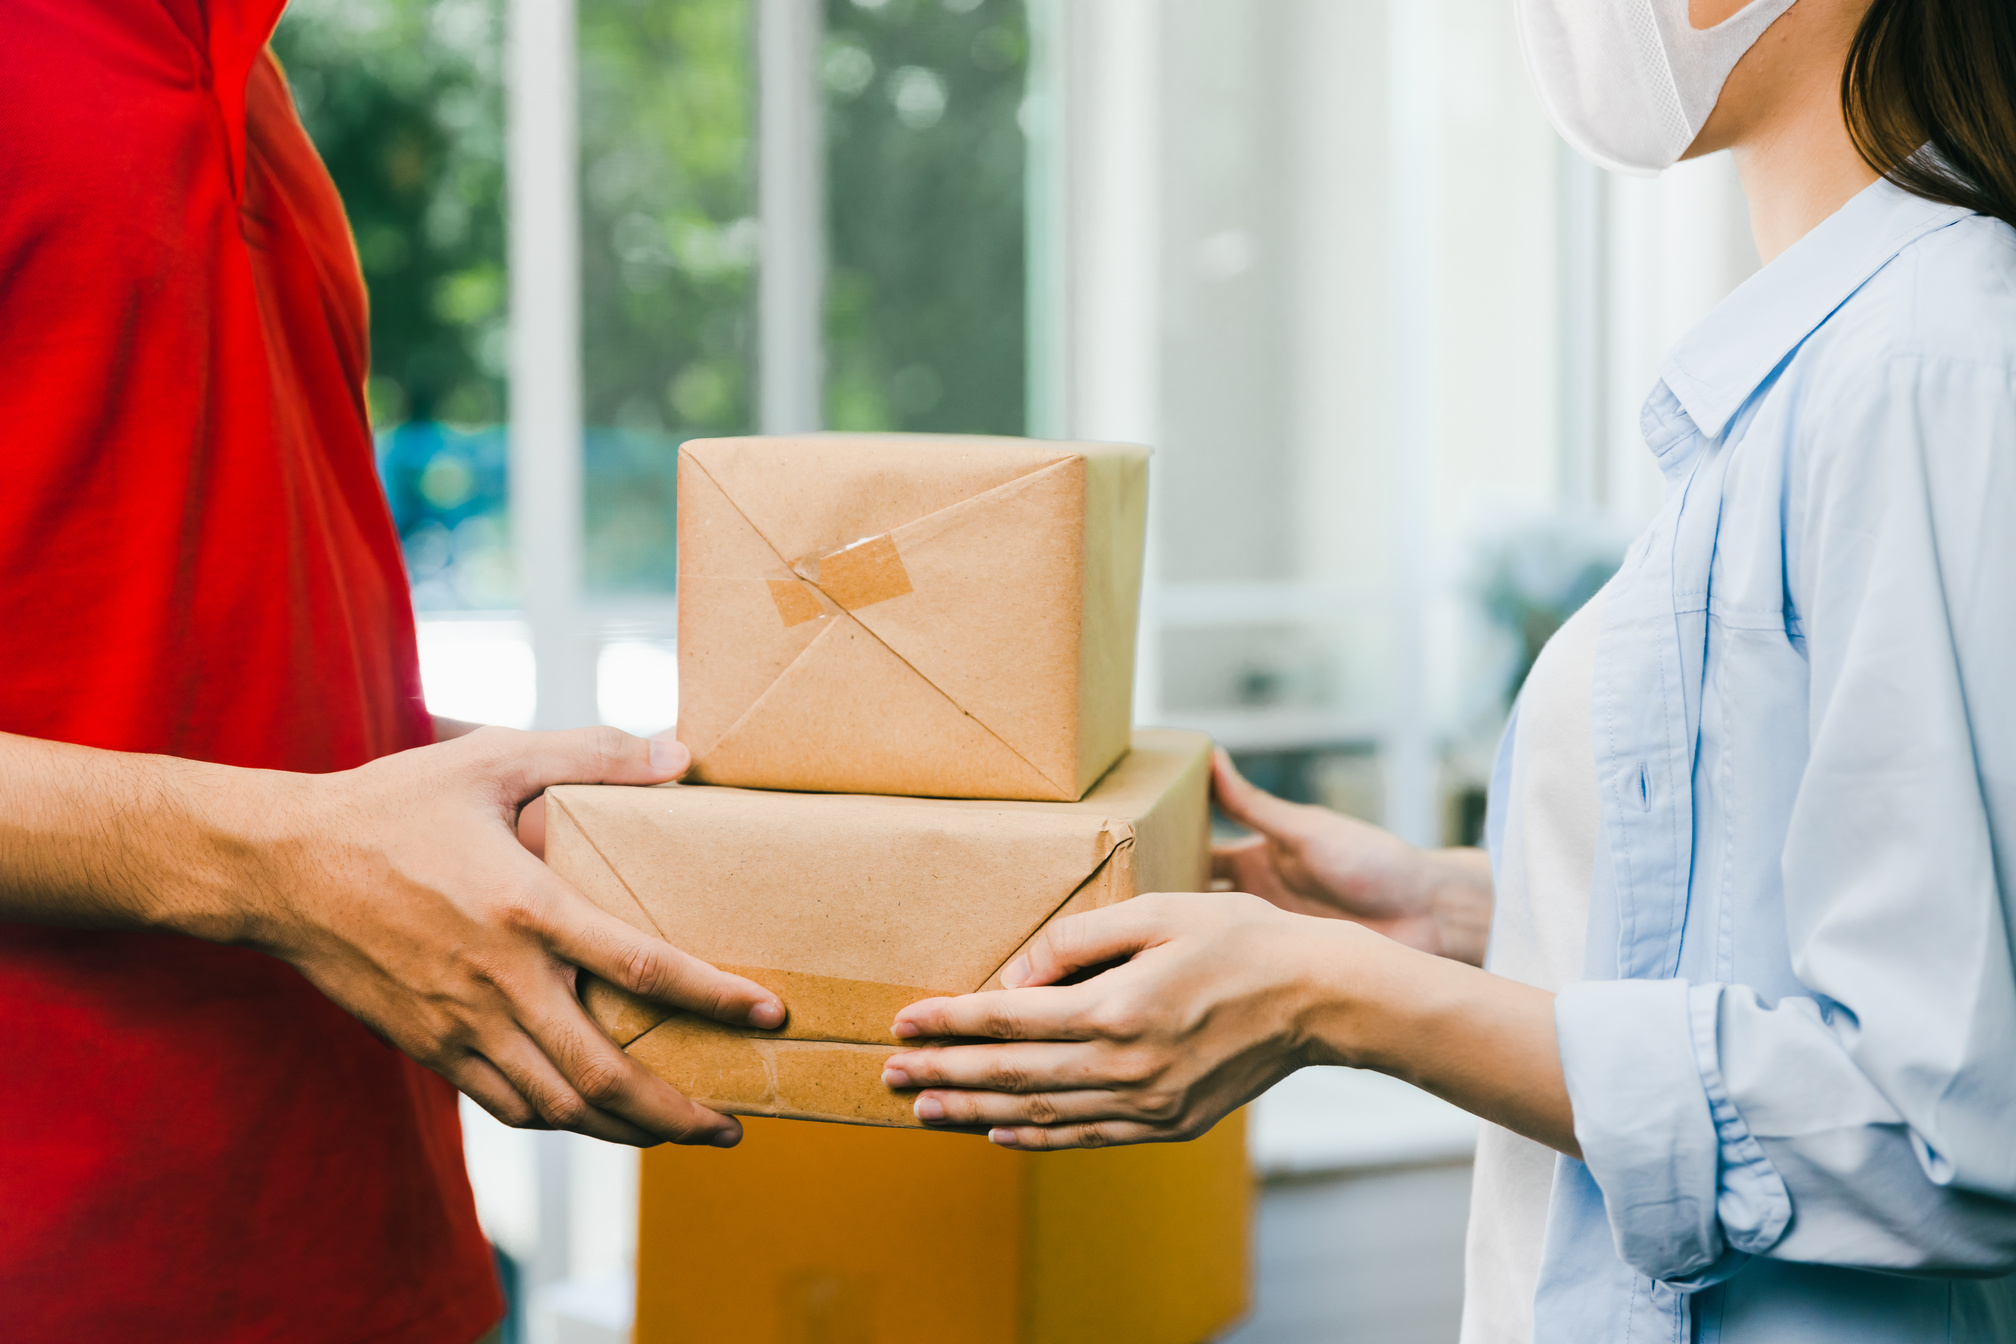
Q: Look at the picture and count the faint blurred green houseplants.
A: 1